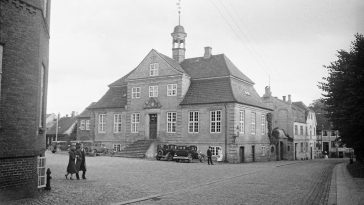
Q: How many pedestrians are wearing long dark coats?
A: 2